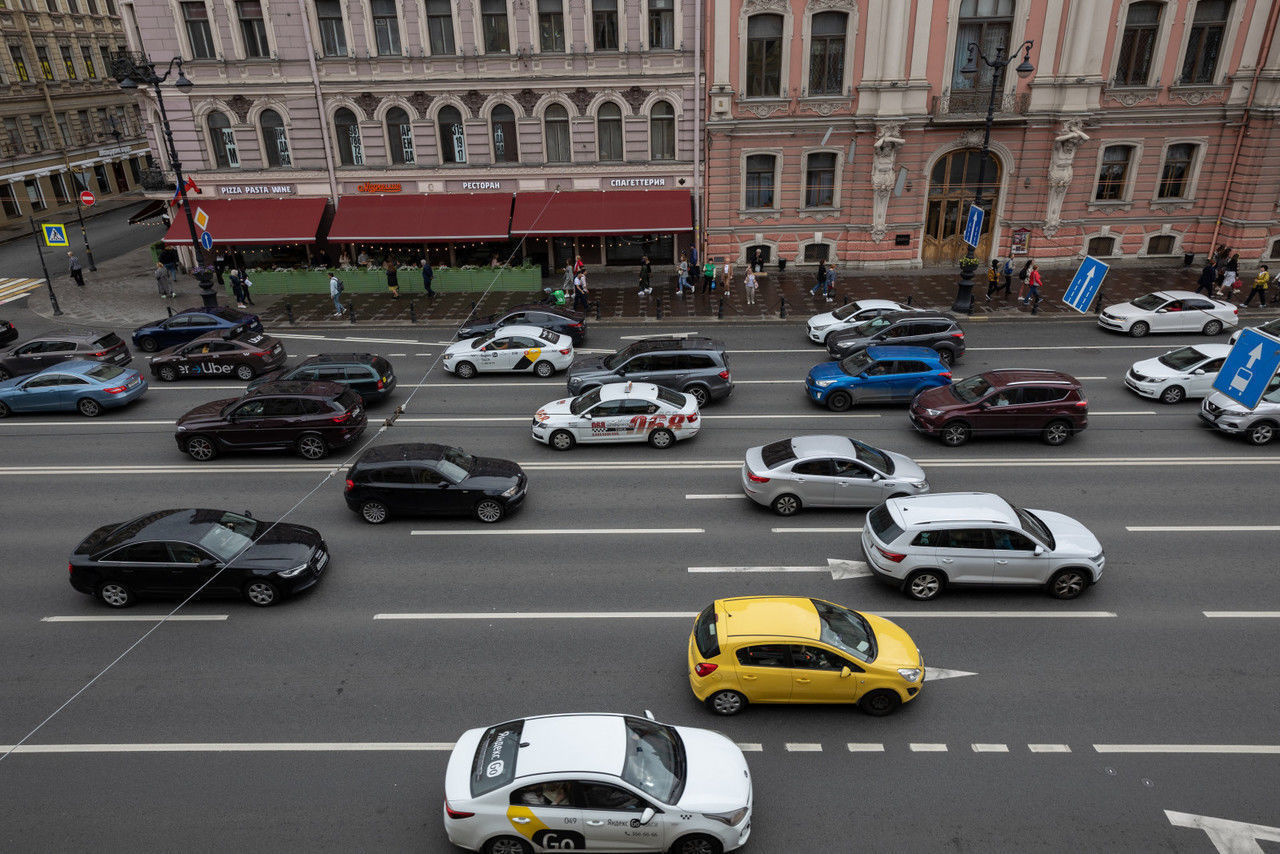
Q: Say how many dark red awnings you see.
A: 3